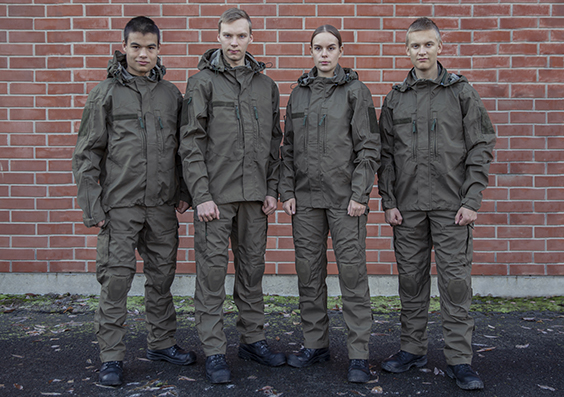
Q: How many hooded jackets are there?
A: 4